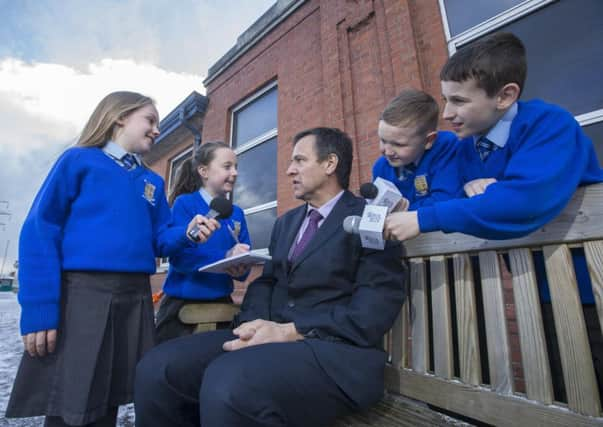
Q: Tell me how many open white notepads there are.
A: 1